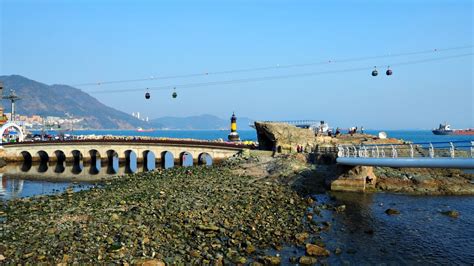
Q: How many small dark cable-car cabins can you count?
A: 4